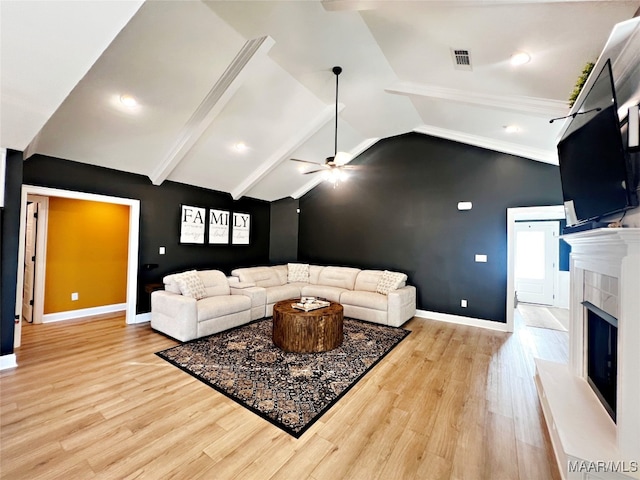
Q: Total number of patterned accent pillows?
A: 3